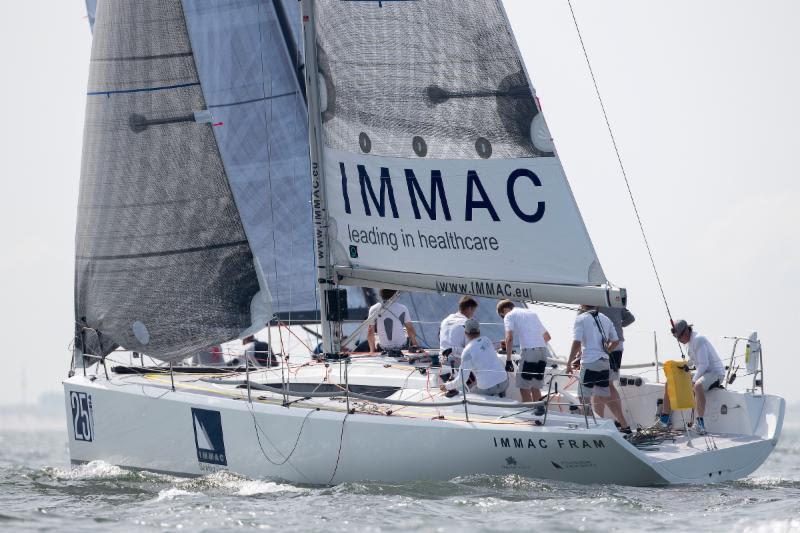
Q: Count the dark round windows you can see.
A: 3